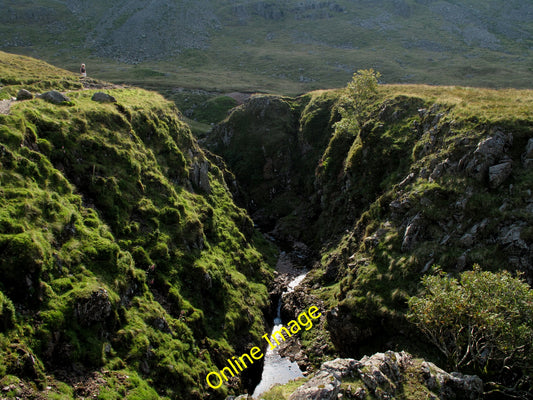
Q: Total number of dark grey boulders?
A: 3